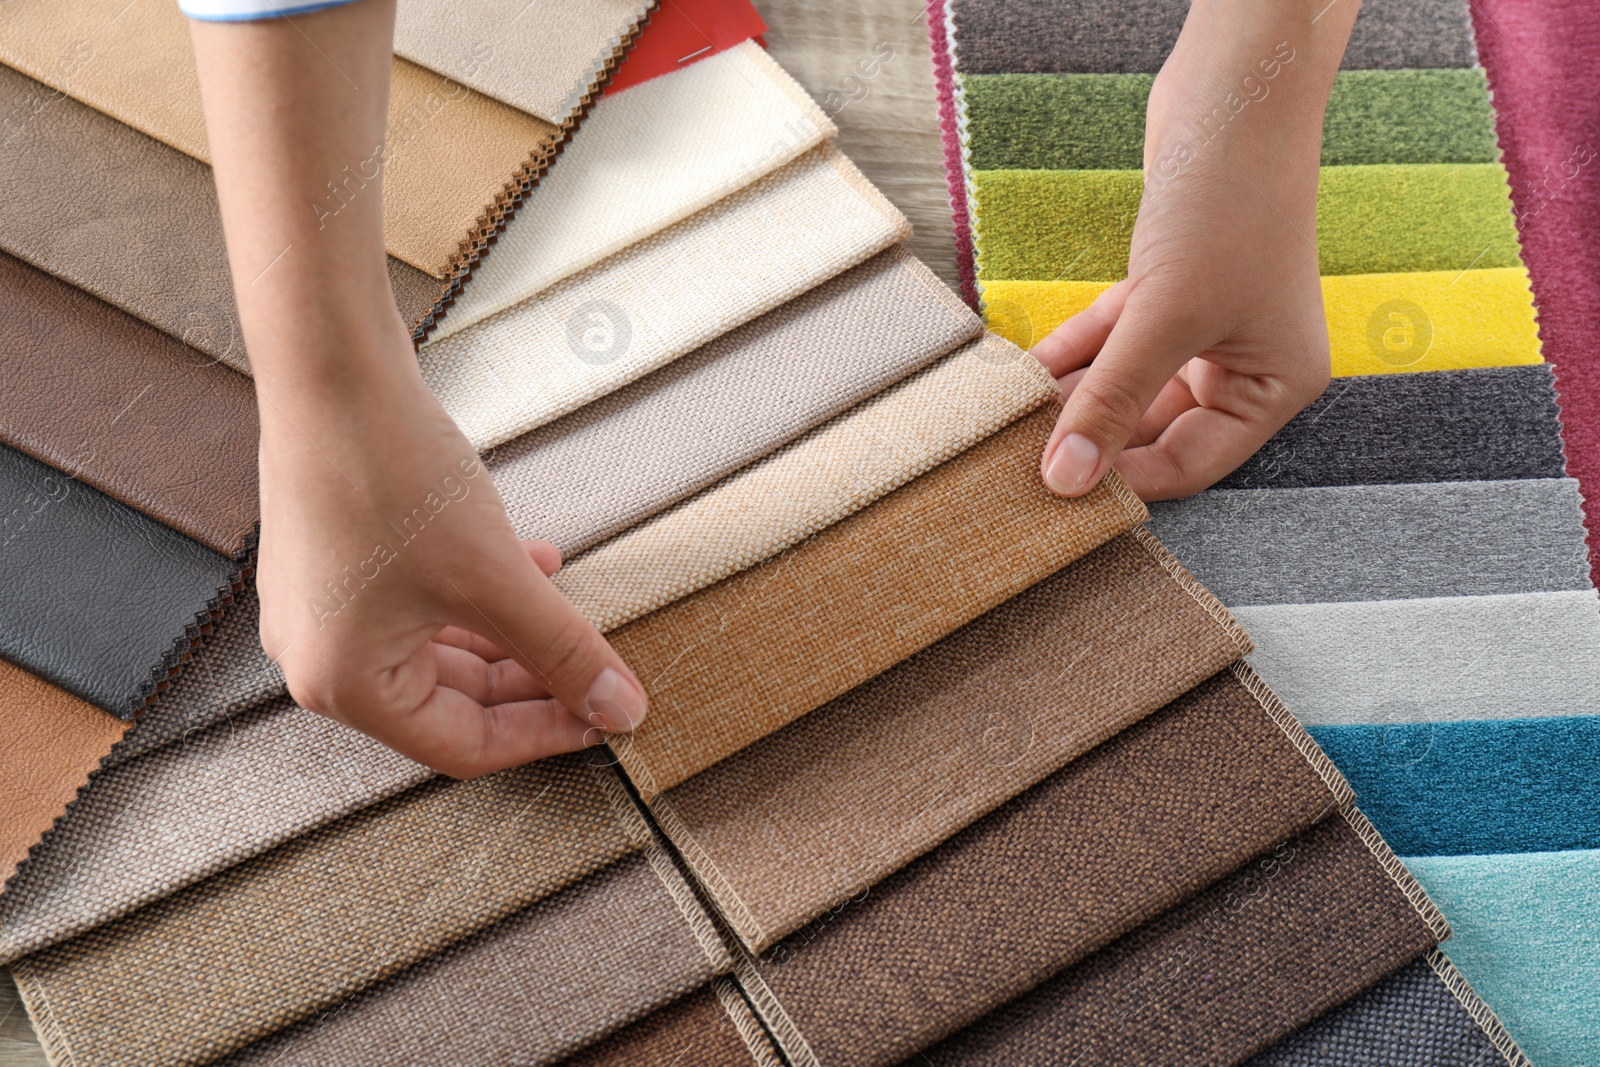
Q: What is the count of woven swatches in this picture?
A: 14